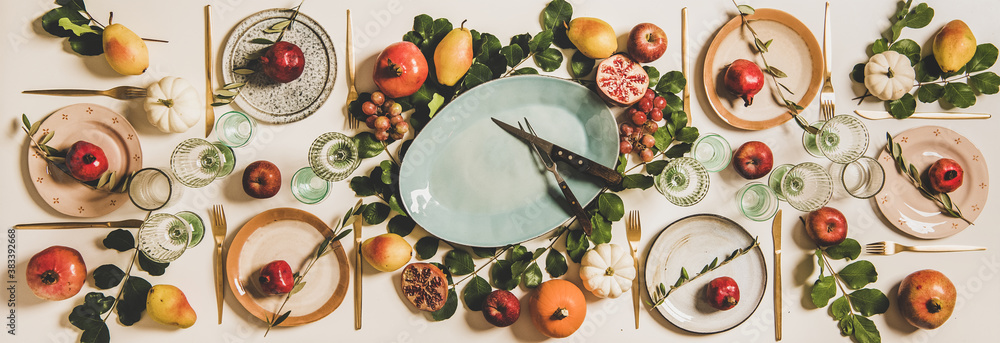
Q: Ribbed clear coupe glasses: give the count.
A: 6